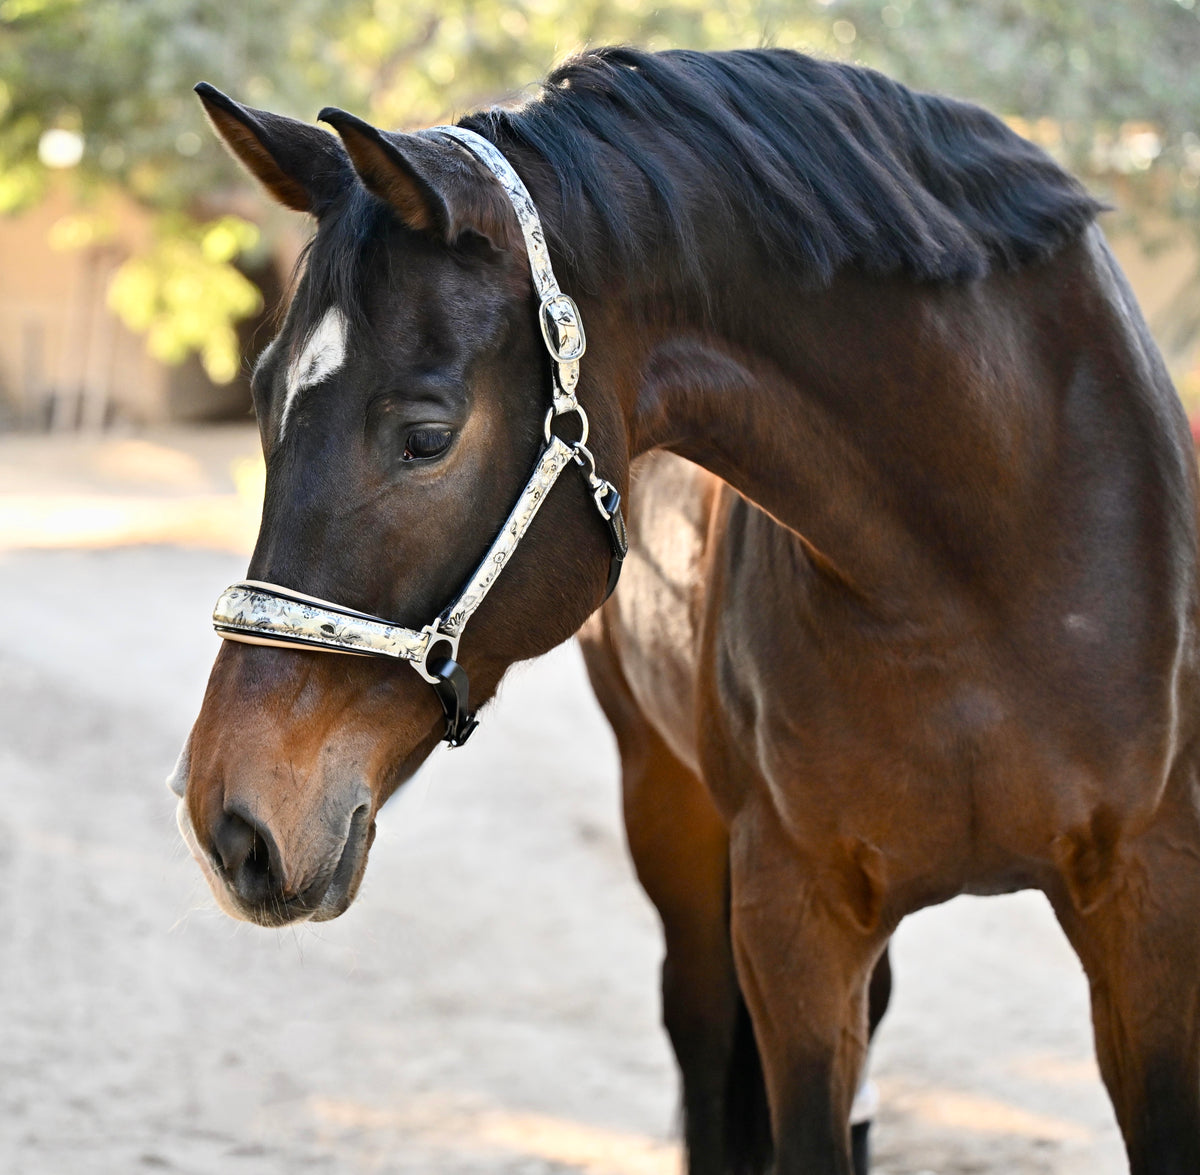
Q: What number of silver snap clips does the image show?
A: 1